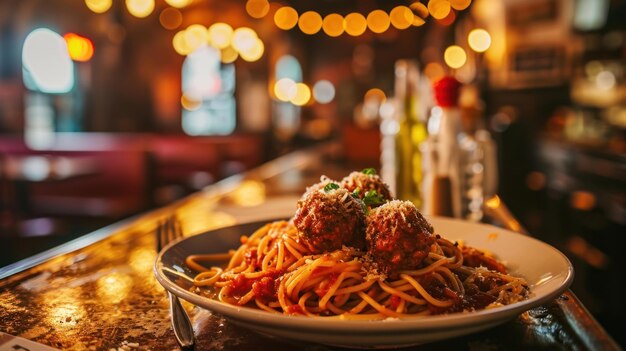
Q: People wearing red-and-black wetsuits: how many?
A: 0